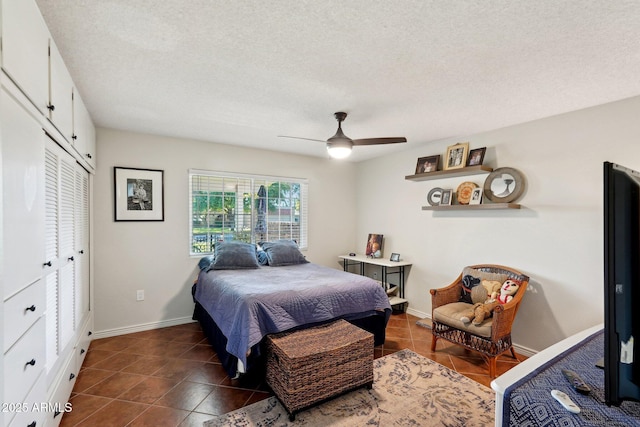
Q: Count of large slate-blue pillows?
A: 2